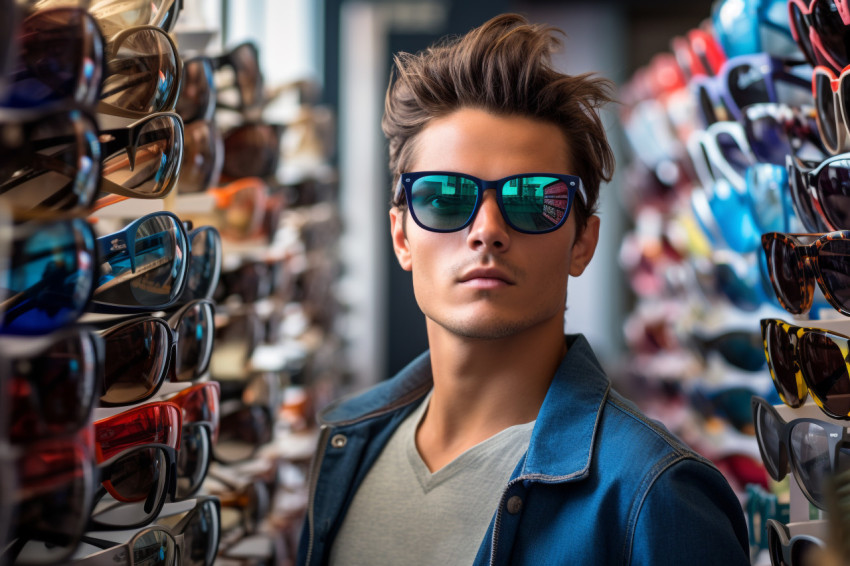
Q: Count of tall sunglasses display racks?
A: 2